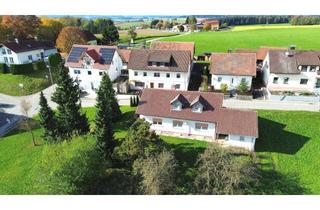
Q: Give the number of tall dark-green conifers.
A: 3